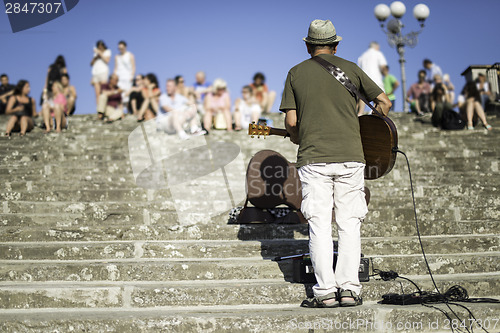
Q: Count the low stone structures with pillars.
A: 1